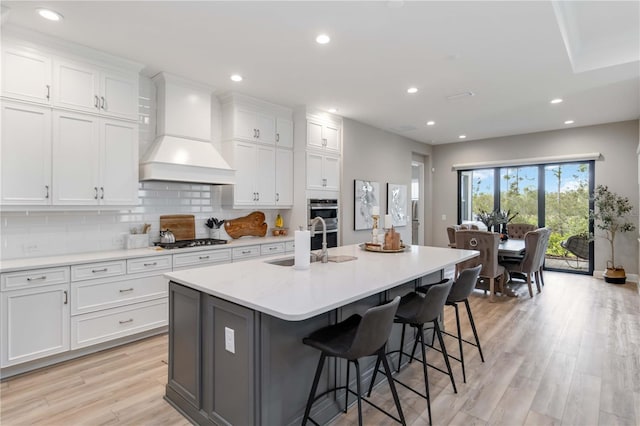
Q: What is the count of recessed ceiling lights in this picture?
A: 9